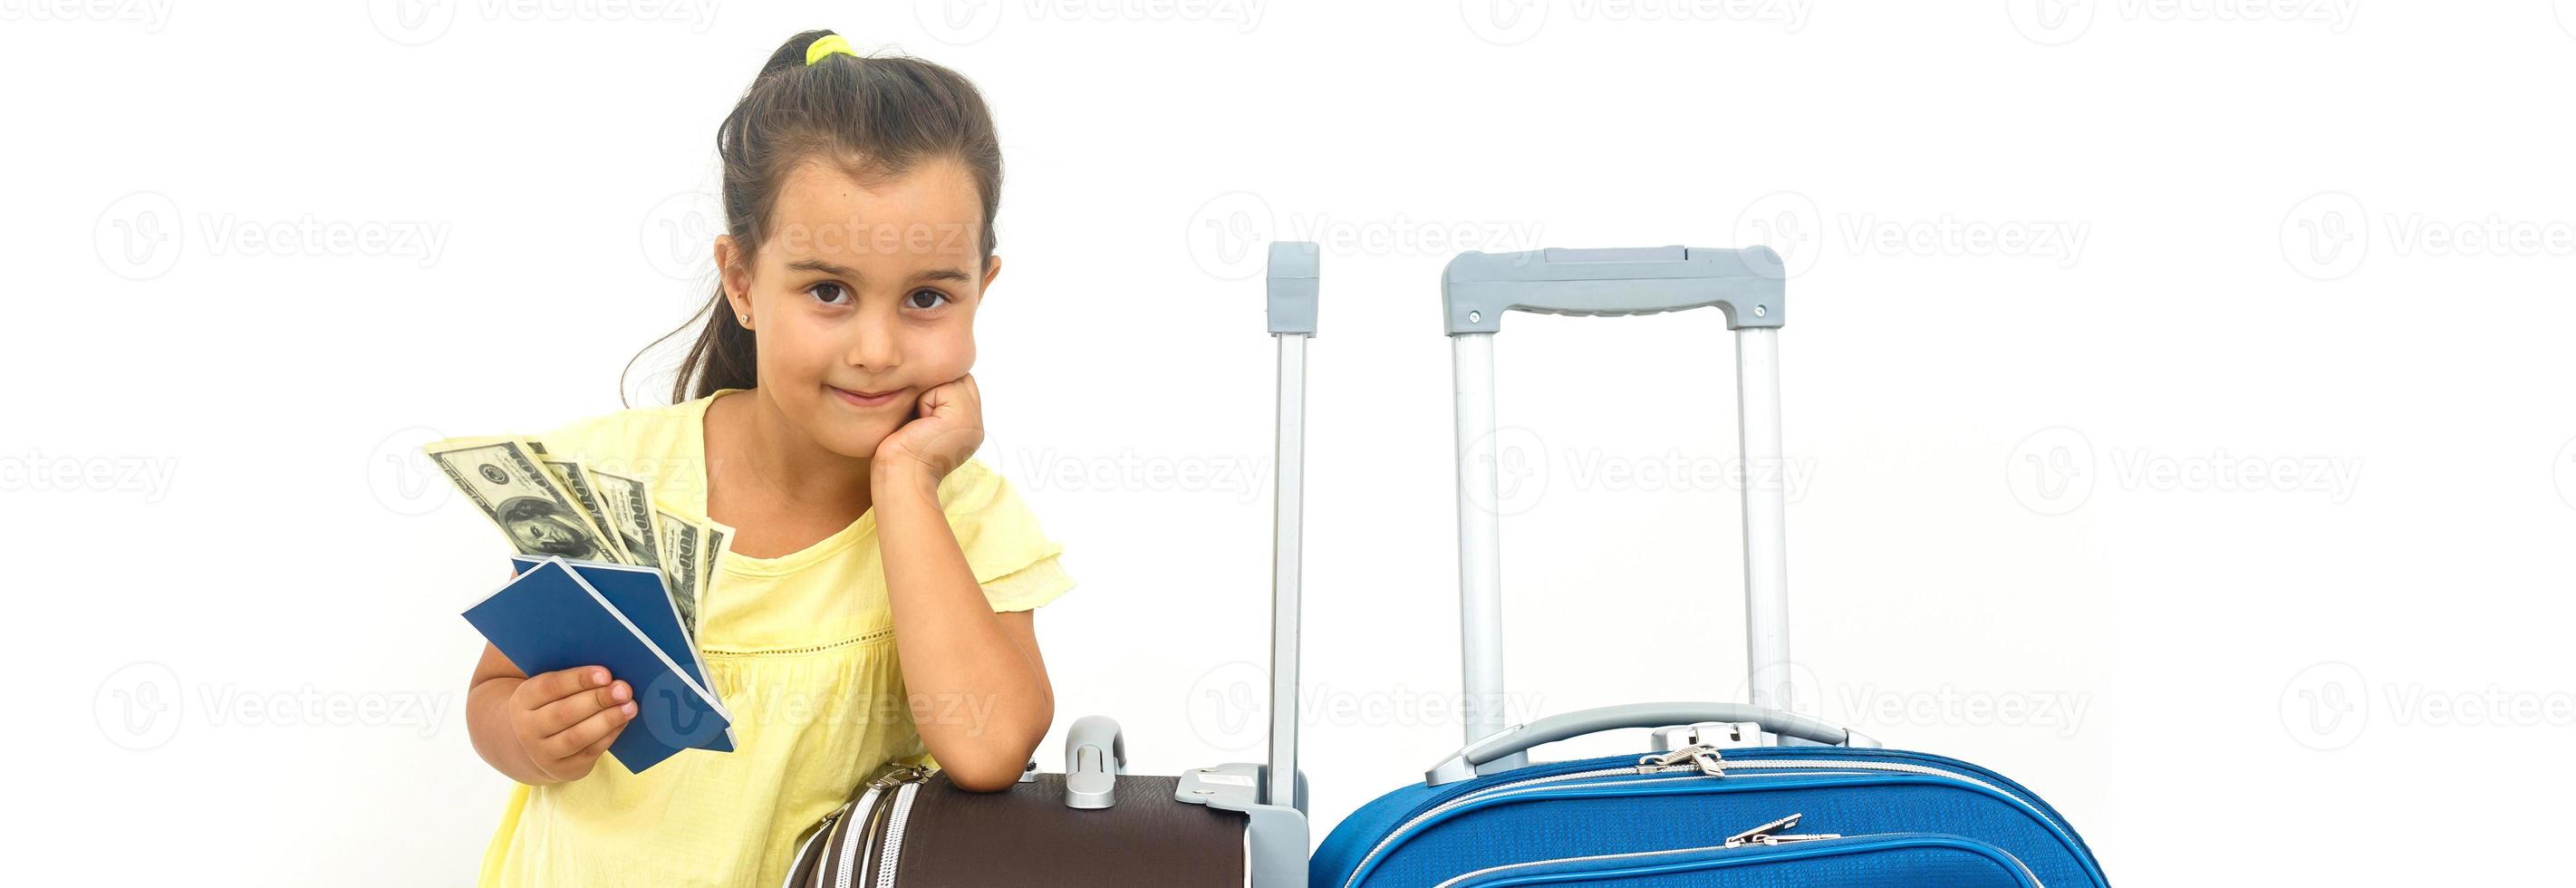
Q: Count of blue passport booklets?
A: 2